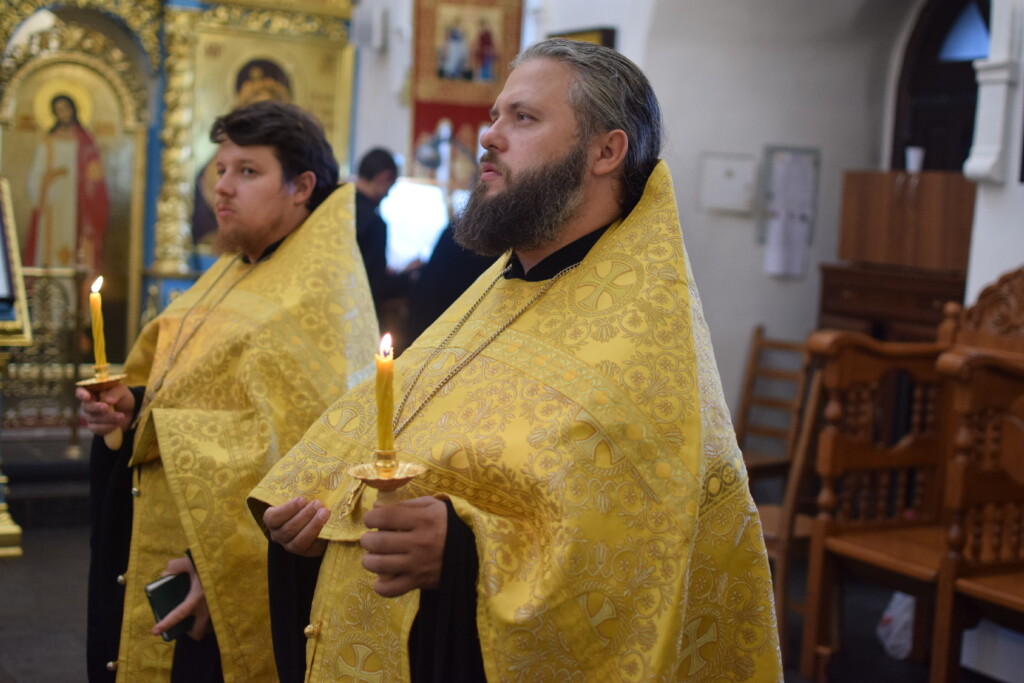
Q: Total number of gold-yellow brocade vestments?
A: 2